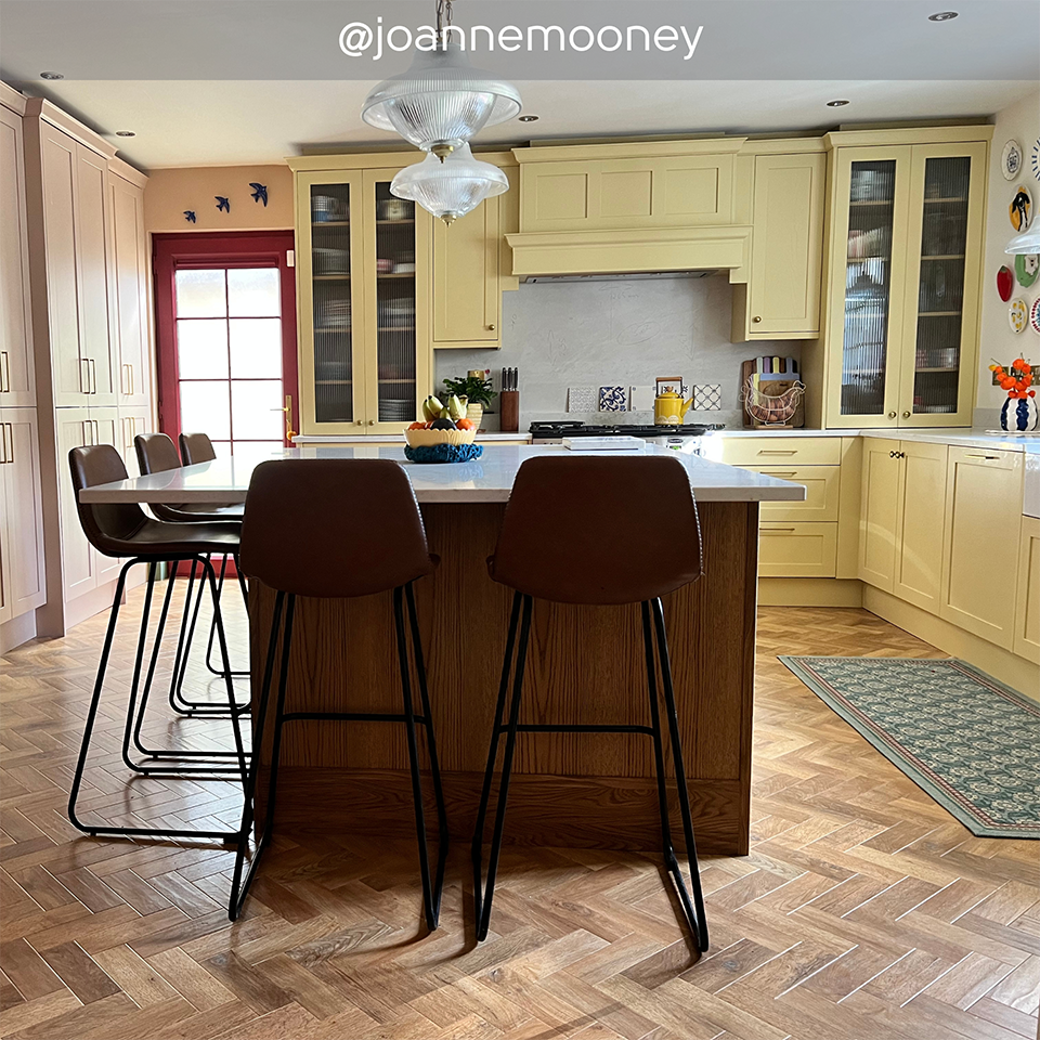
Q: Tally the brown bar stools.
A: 5